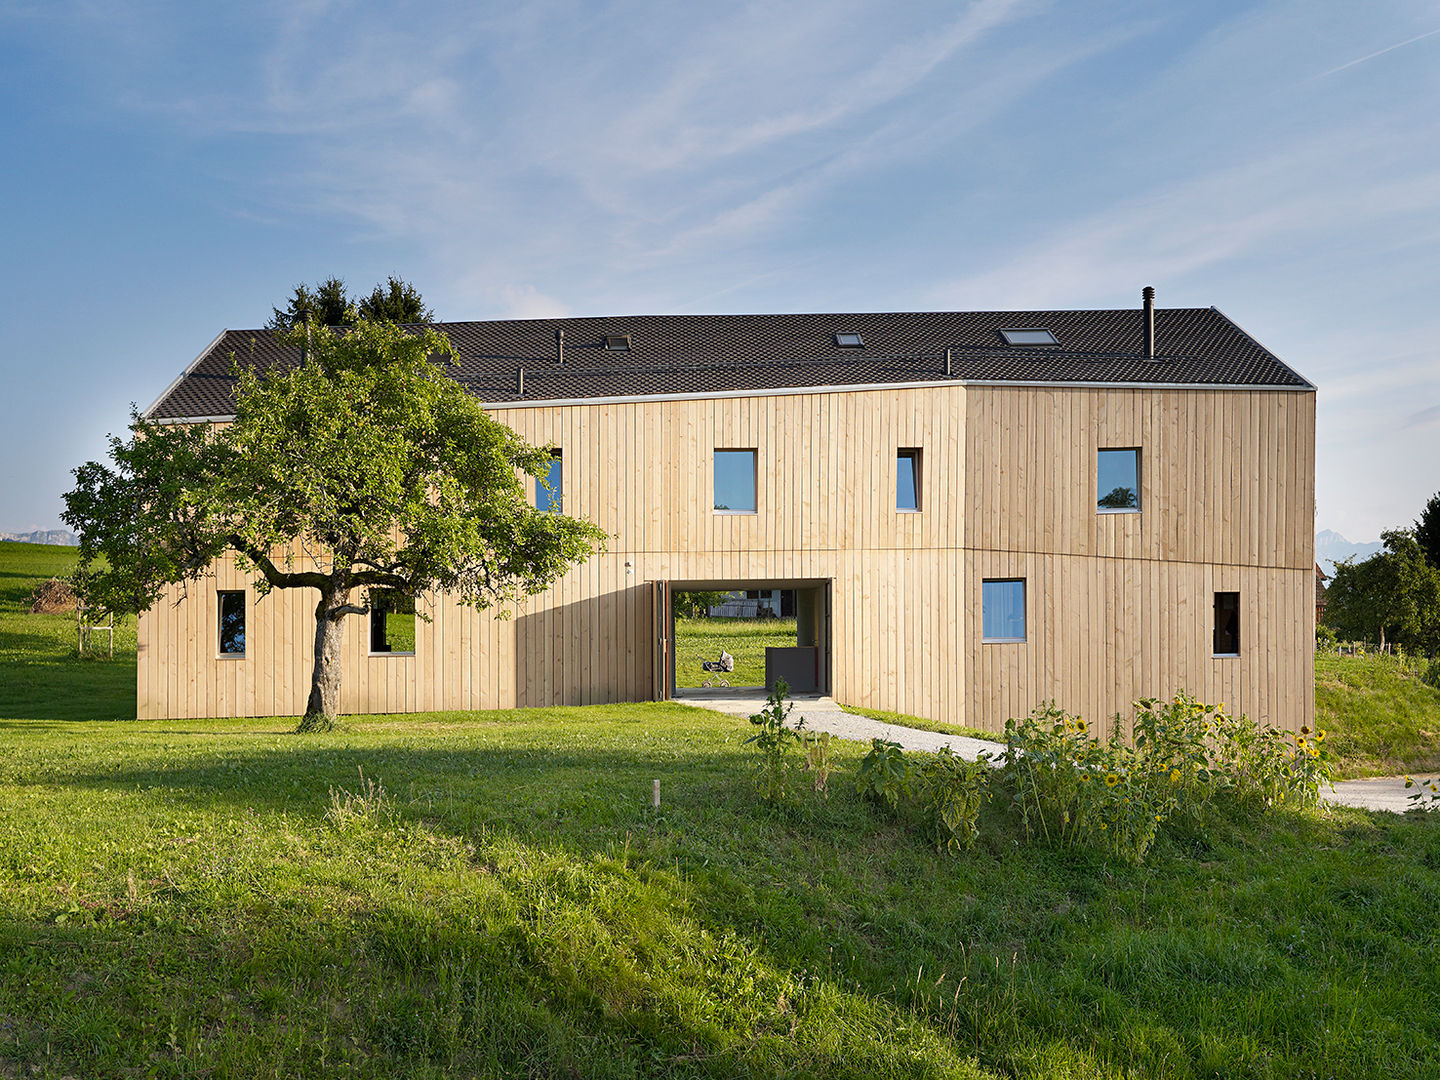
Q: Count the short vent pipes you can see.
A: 3